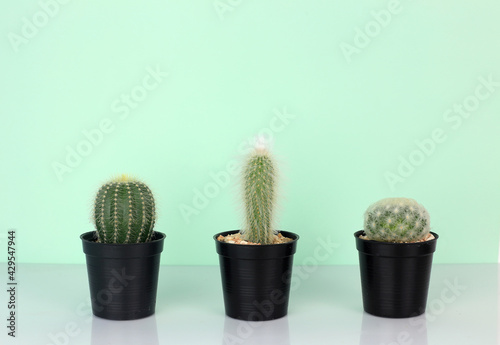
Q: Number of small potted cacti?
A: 3